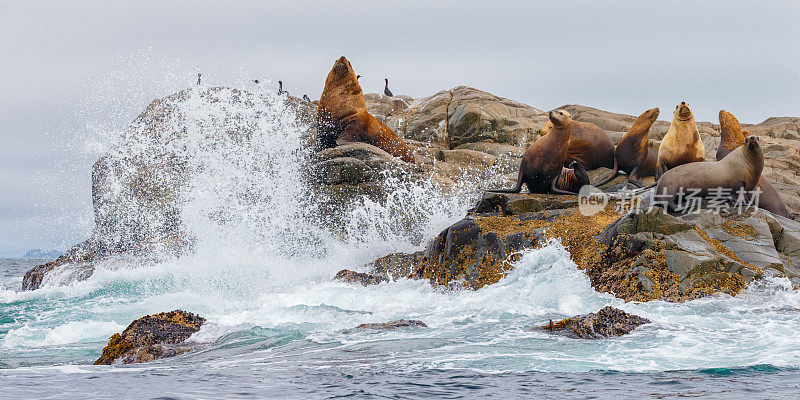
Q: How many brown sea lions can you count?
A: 7